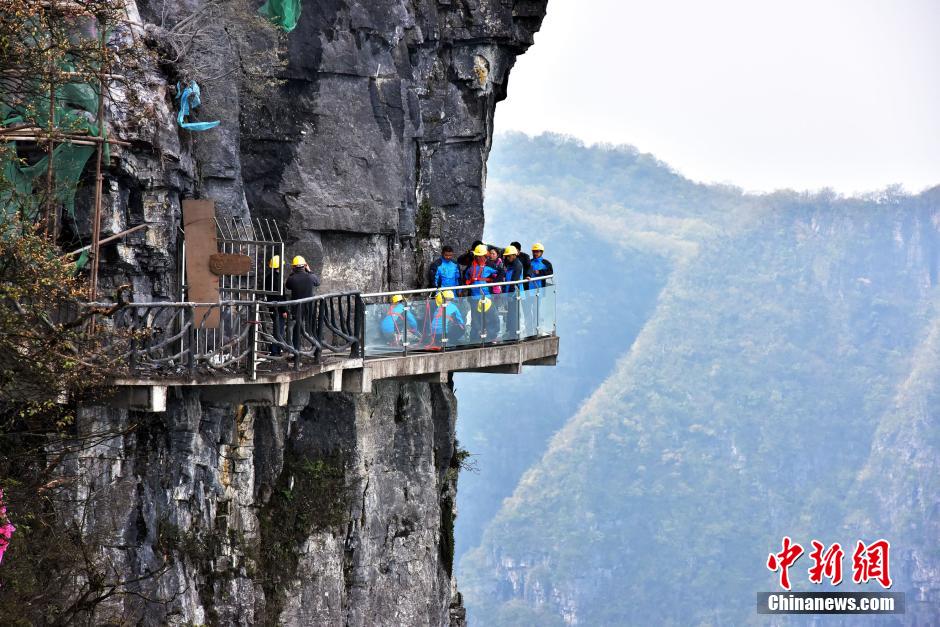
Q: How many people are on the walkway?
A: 11